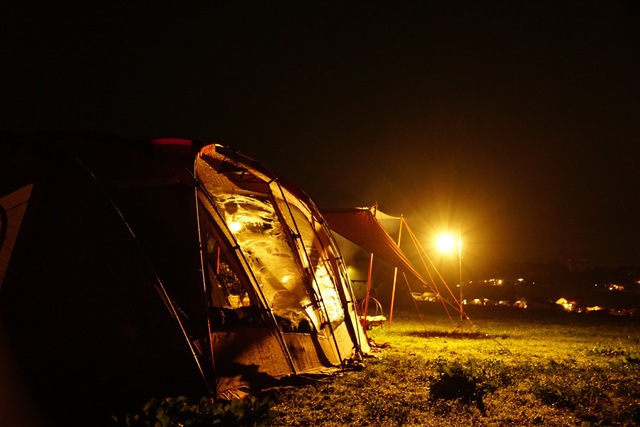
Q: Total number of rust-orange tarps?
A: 1